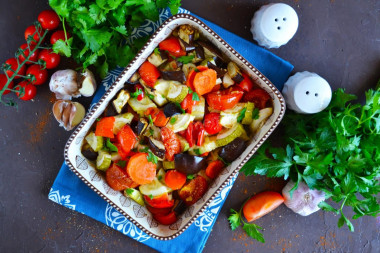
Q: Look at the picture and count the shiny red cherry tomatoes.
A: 9